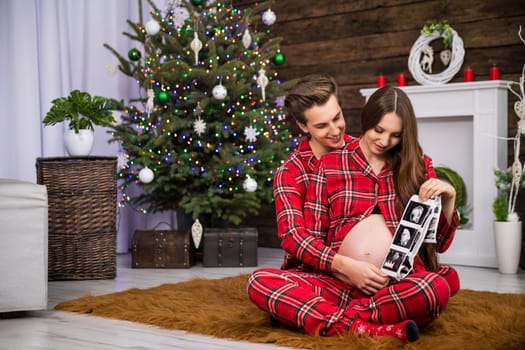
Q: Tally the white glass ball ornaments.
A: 5